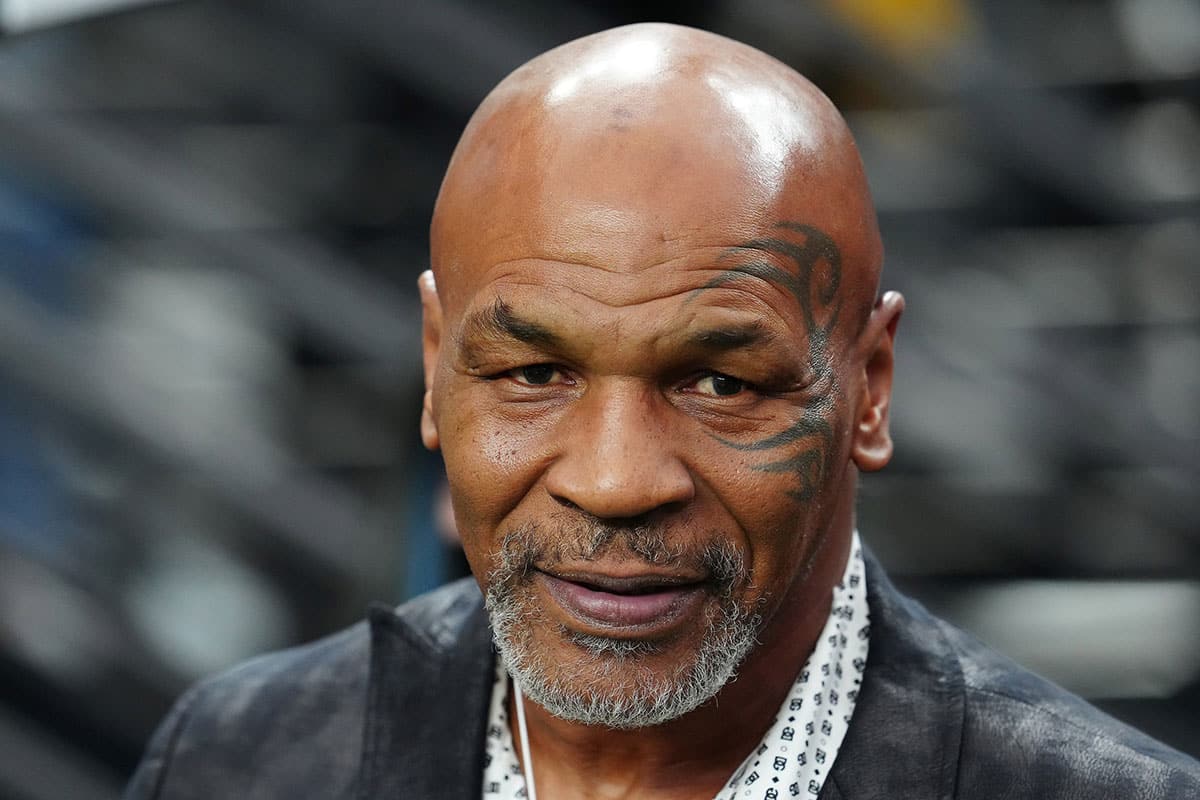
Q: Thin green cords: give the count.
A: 0